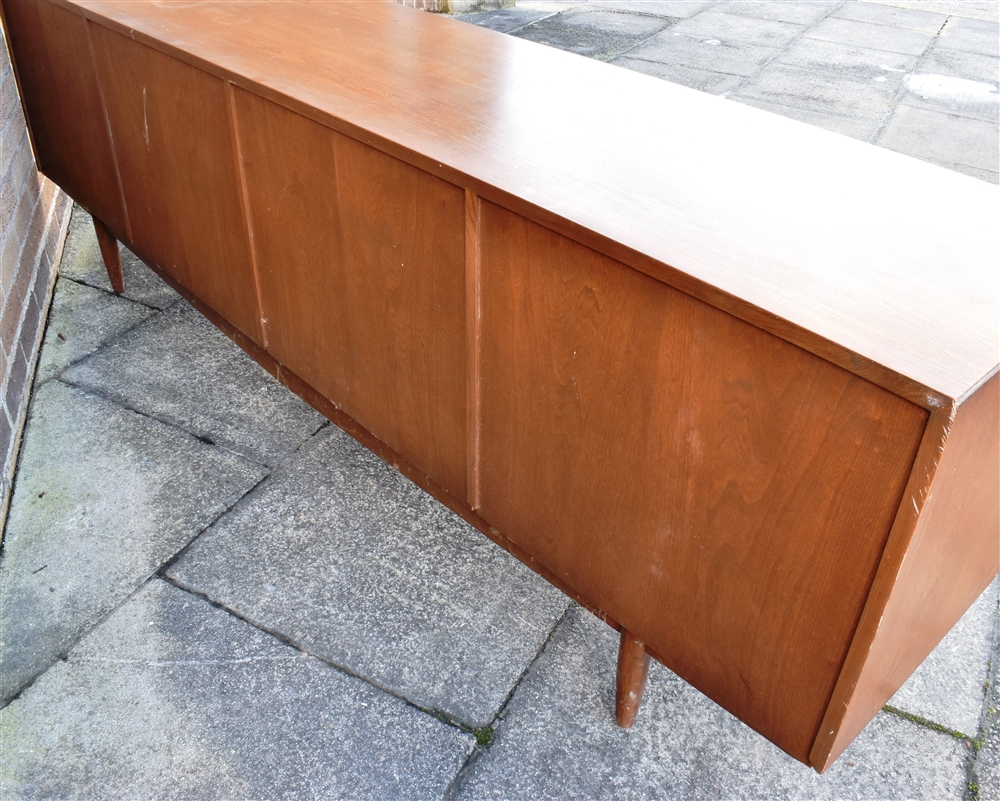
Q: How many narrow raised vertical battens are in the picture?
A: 3